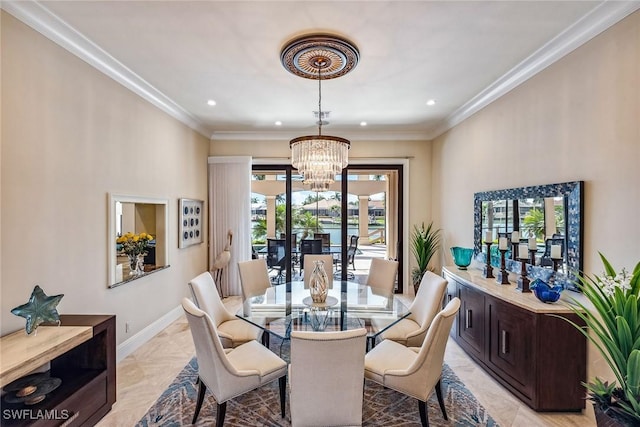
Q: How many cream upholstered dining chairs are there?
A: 8